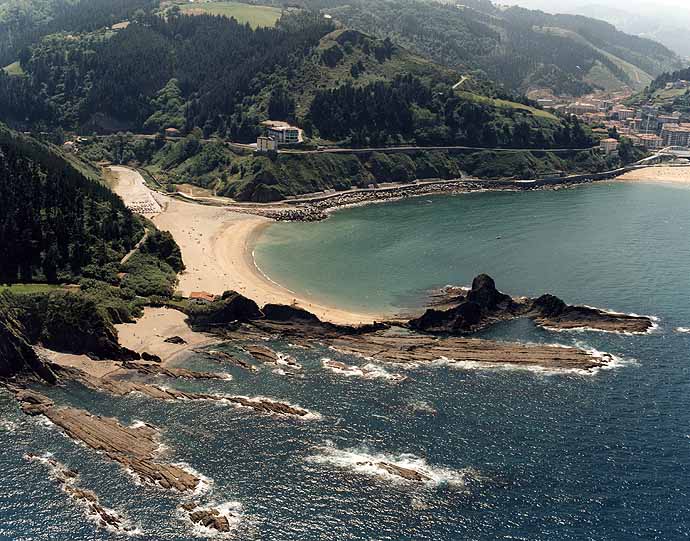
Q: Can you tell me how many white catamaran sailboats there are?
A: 0